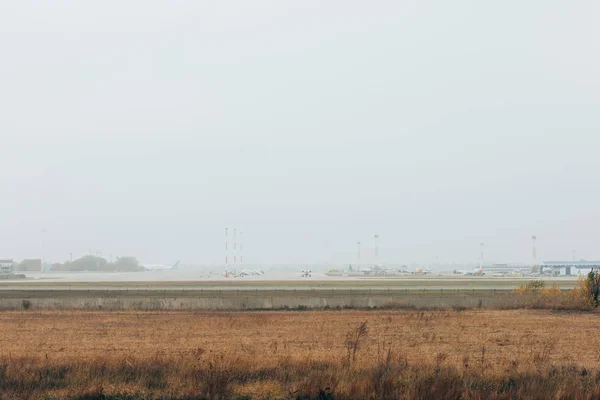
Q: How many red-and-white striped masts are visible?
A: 3